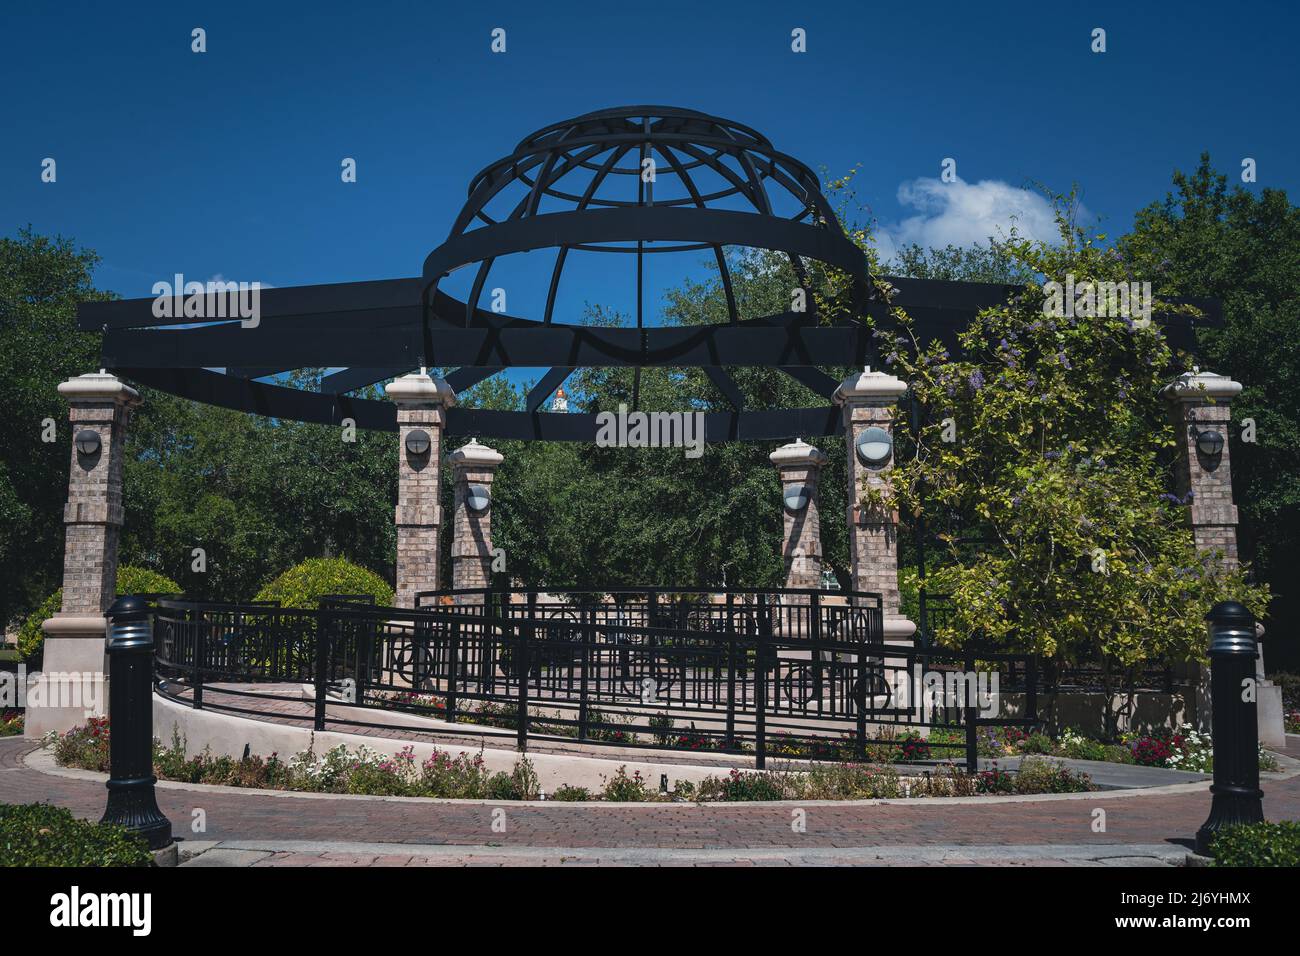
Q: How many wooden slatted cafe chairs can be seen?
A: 0